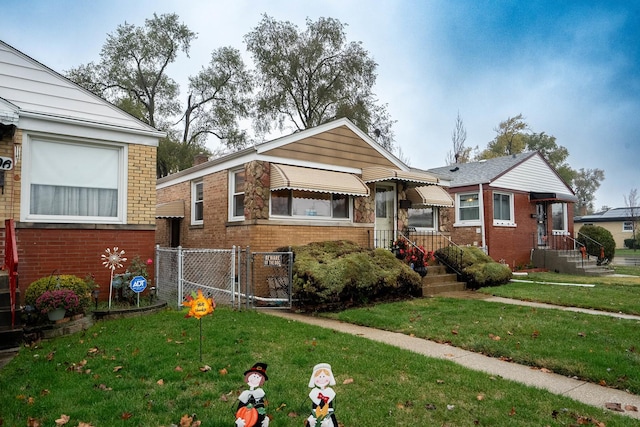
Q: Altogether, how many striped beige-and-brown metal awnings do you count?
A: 4